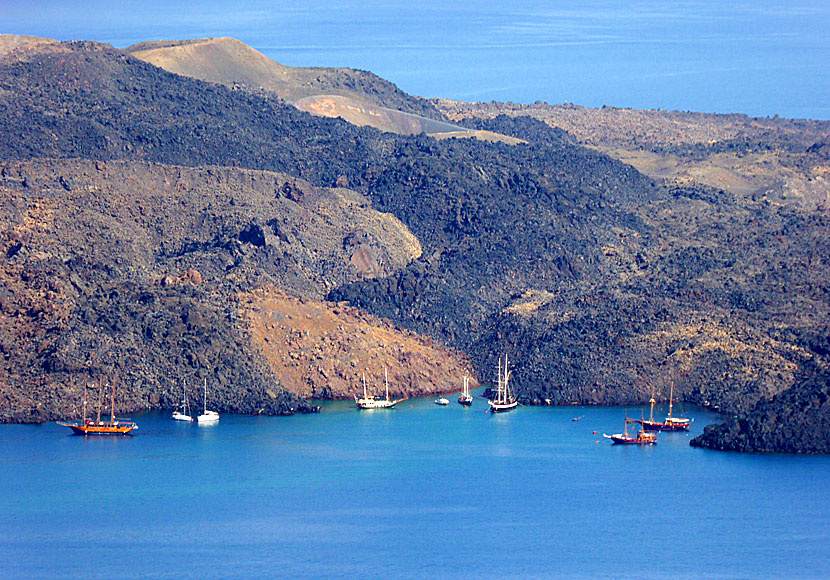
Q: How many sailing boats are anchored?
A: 8